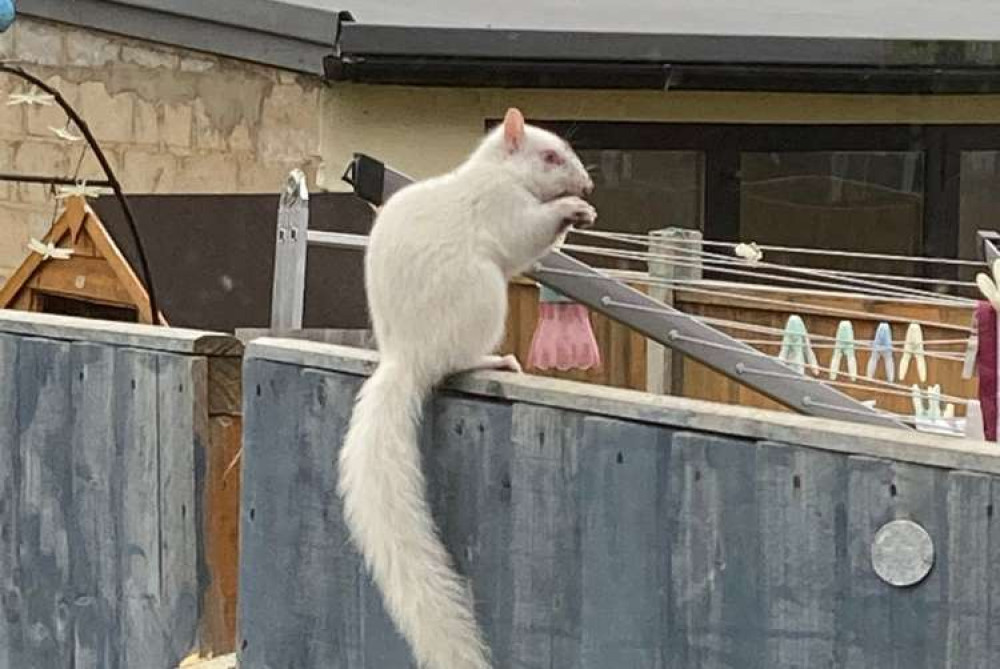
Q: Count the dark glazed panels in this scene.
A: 3